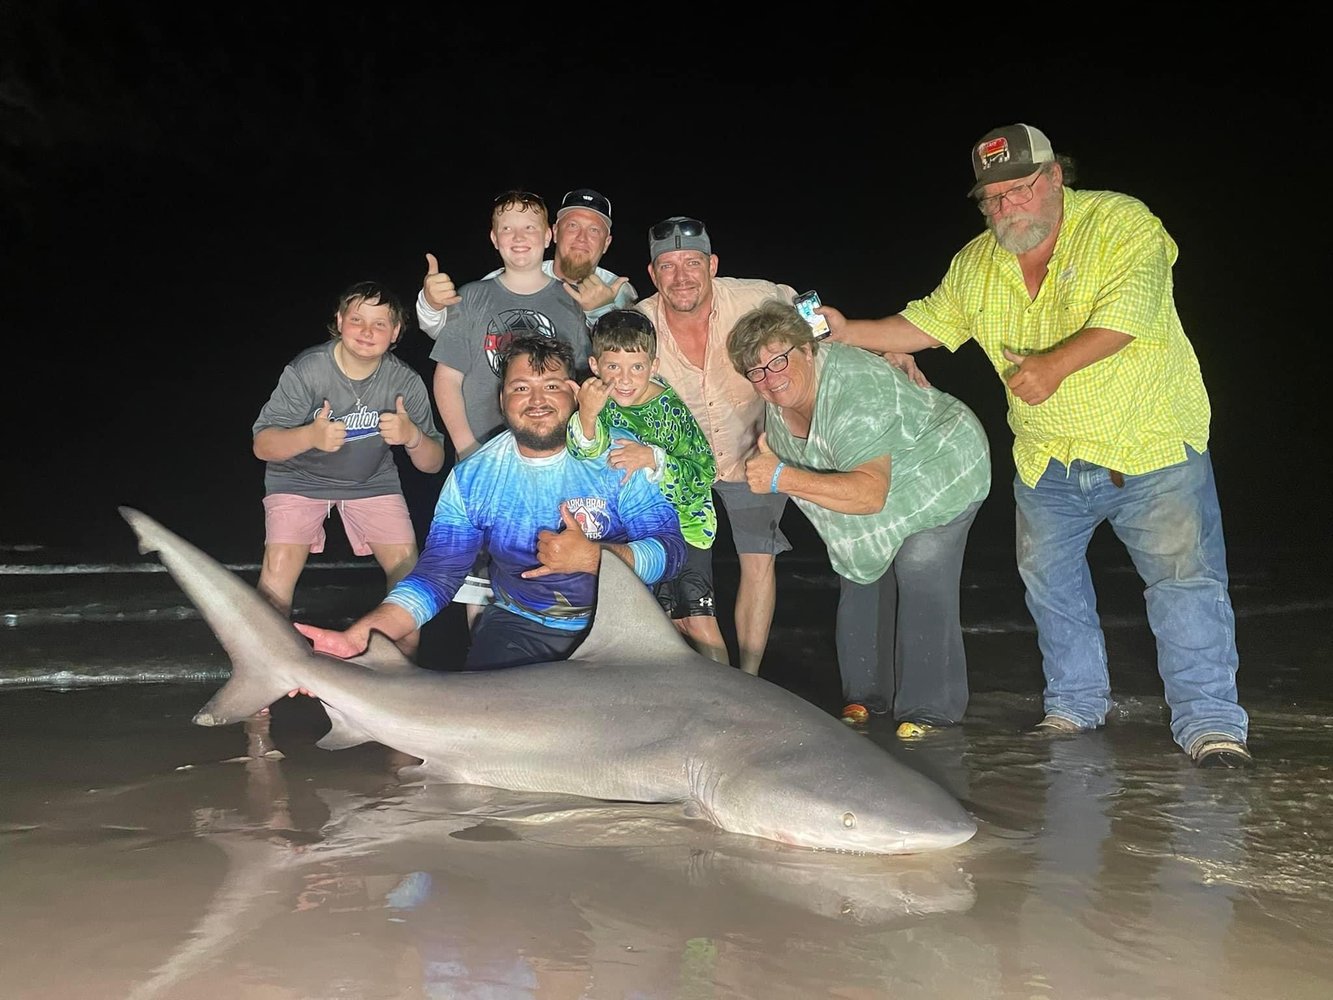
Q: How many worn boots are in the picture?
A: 2